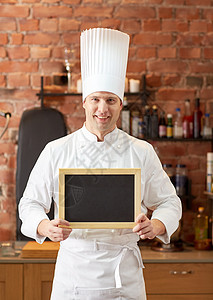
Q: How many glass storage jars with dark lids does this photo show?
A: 2